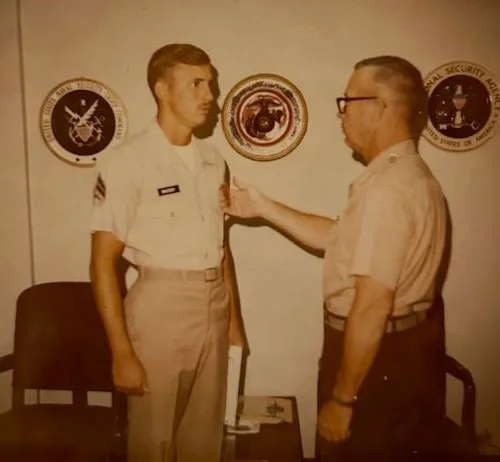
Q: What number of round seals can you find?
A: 3